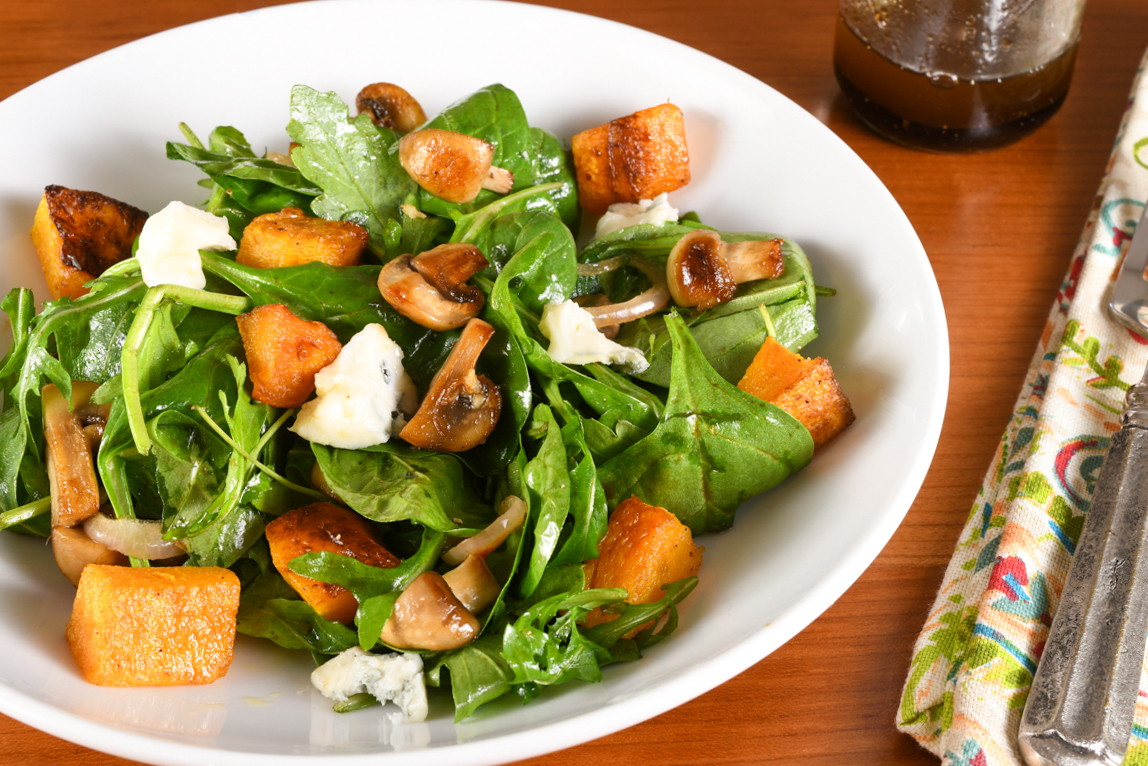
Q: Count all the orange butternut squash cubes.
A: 8